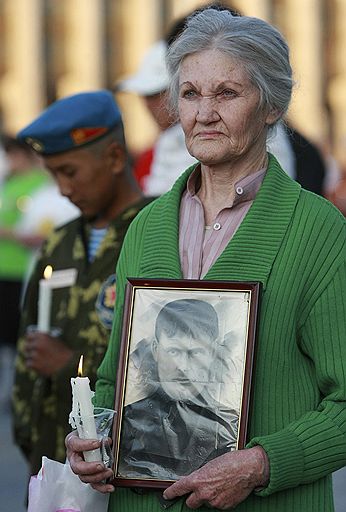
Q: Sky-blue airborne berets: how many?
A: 1